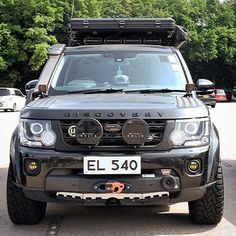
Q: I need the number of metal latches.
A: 3